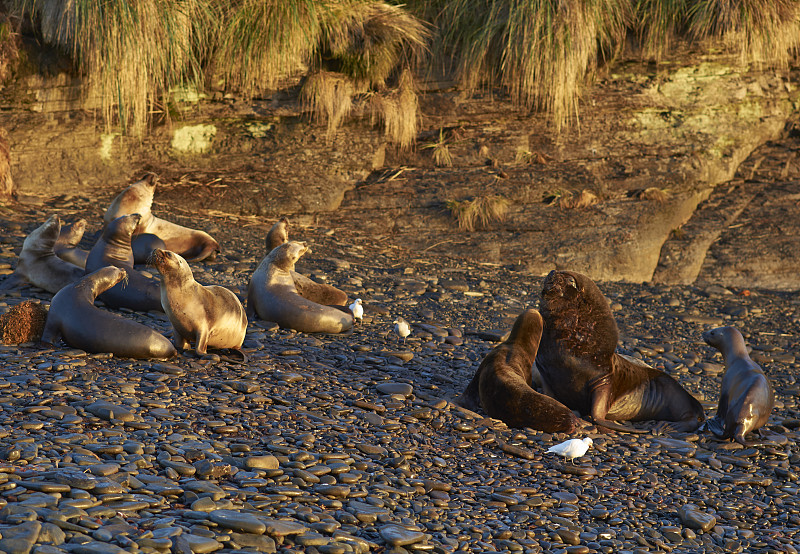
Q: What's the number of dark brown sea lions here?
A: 2